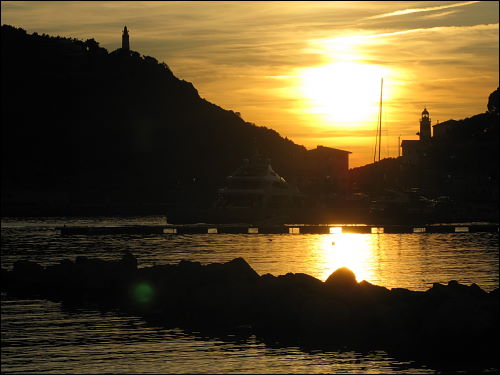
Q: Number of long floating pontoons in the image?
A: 1